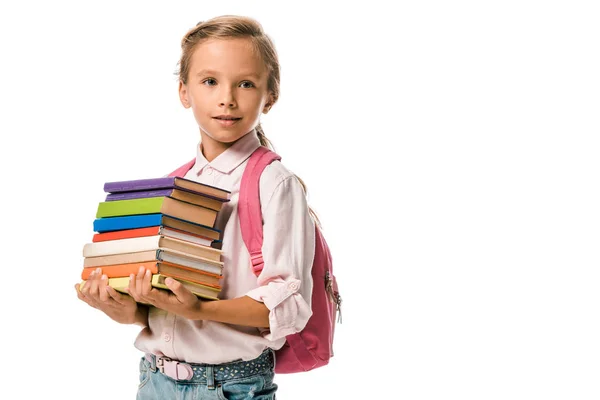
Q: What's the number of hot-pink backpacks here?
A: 1